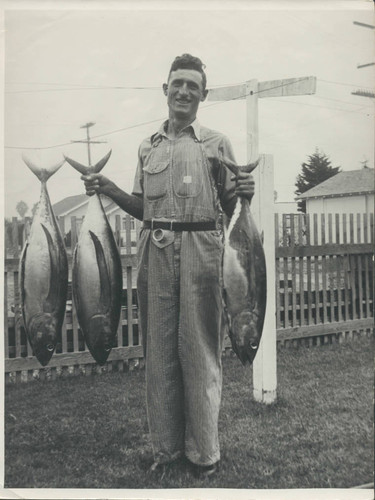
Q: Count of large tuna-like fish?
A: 3